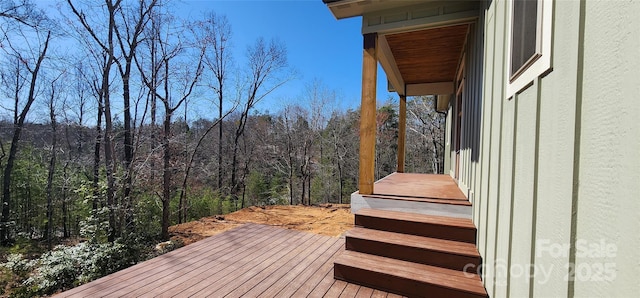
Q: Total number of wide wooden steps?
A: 3